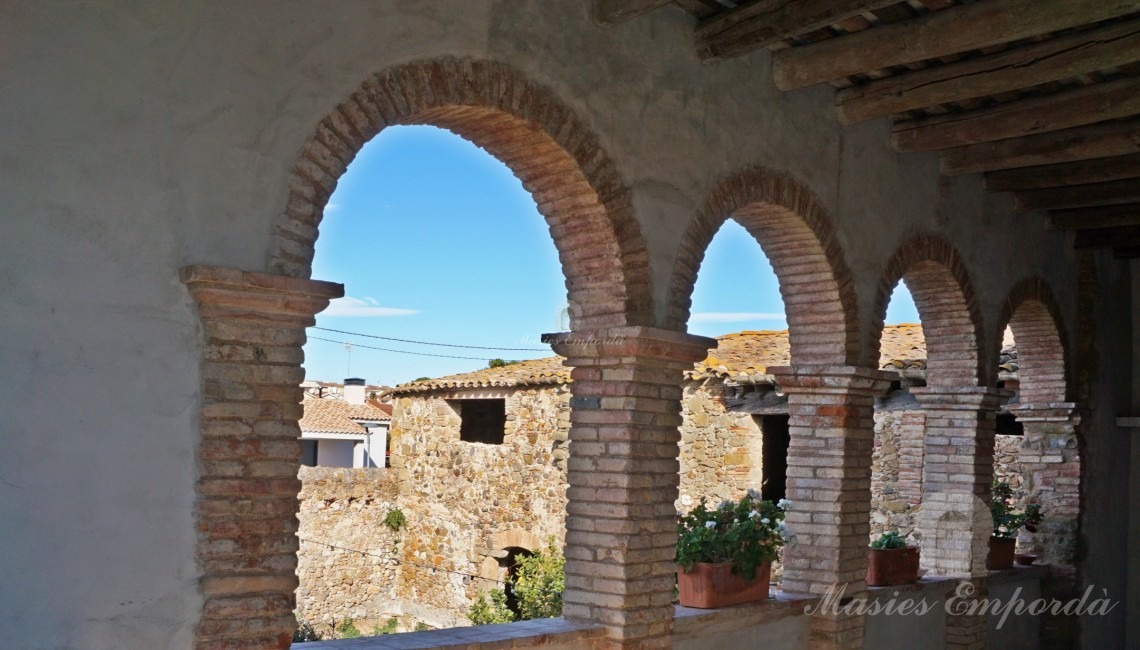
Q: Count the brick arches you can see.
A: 4